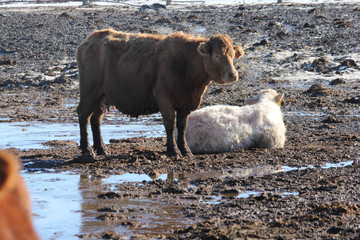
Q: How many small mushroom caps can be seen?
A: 0